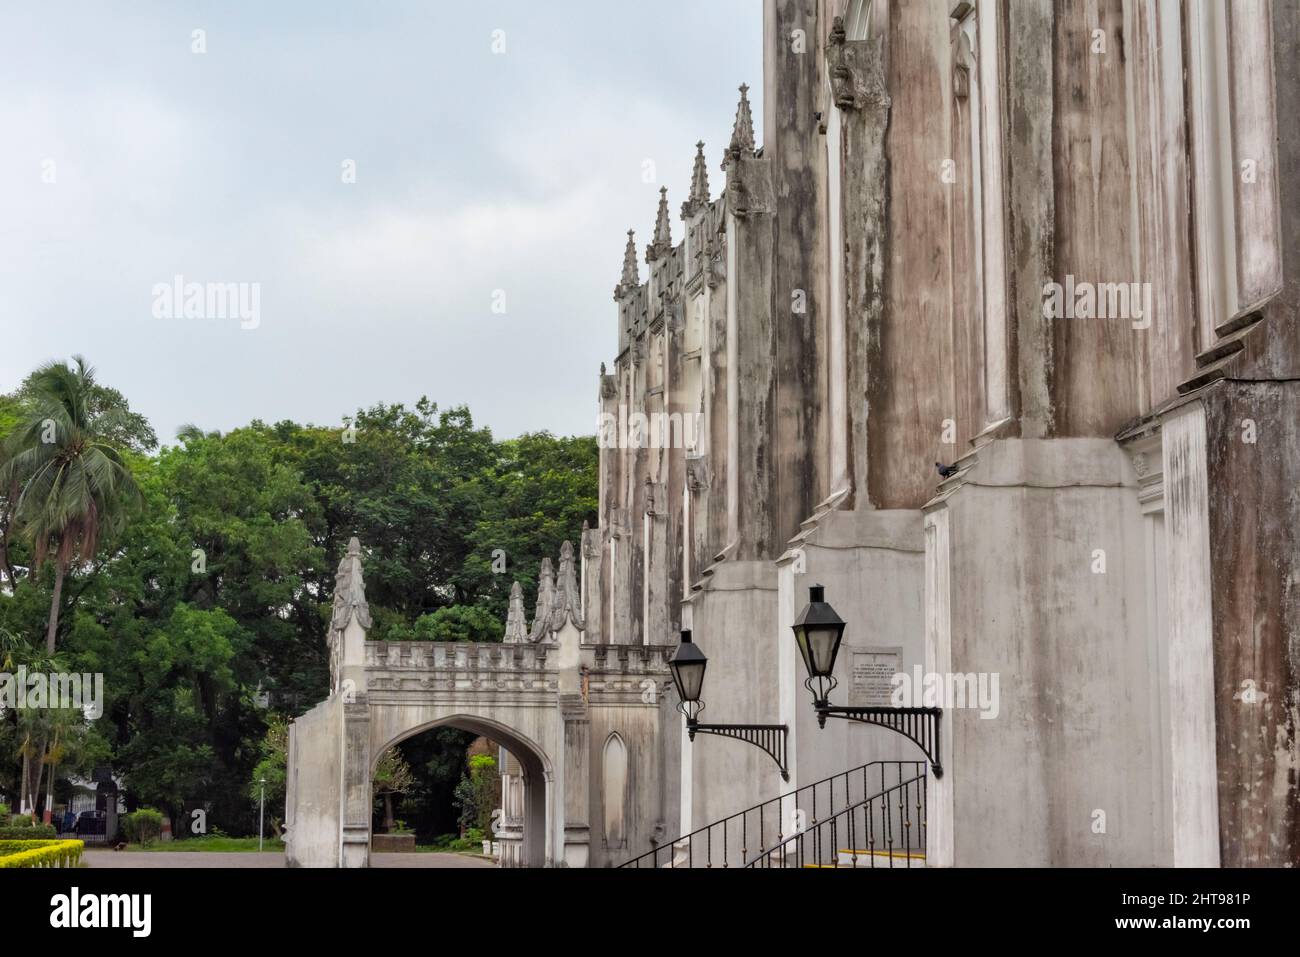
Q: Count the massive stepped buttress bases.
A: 4